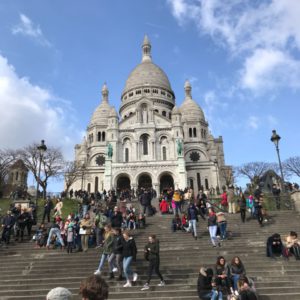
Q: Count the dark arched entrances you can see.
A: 3